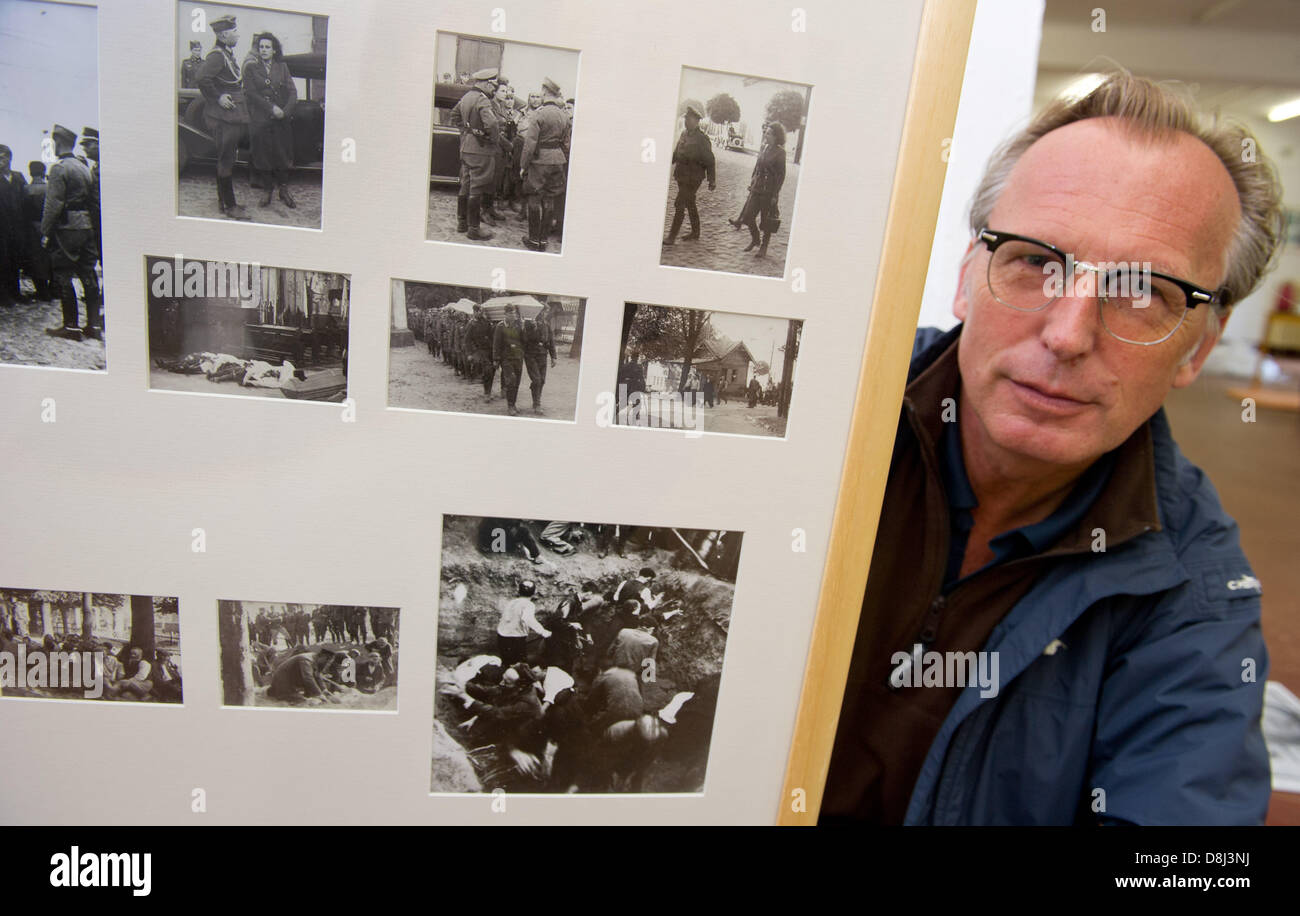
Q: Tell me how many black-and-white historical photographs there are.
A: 10